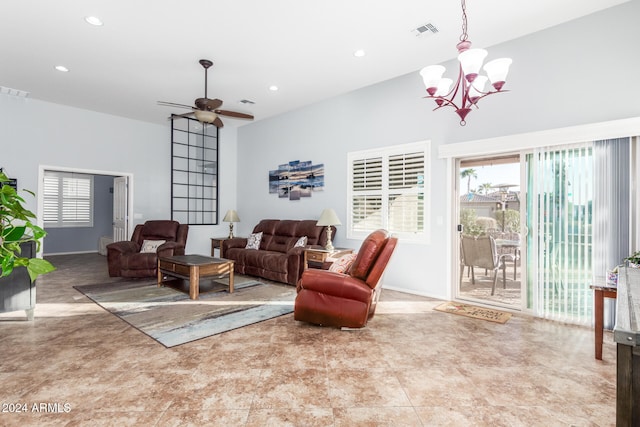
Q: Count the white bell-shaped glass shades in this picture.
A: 5